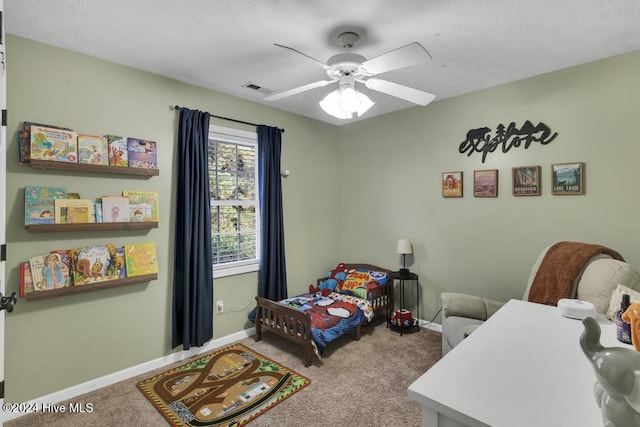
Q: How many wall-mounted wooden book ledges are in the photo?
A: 3